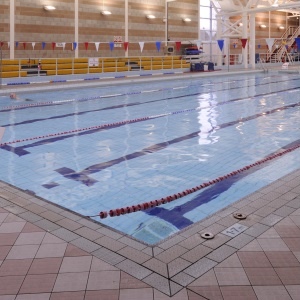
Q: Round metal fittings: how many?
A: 2